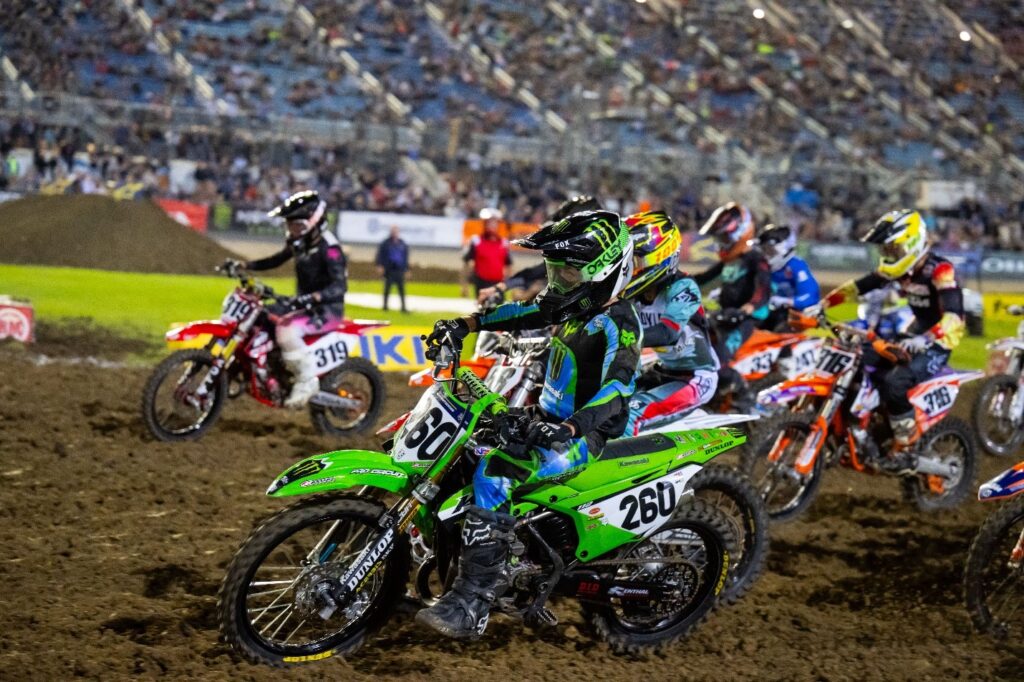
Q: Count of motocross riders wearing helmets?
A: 7